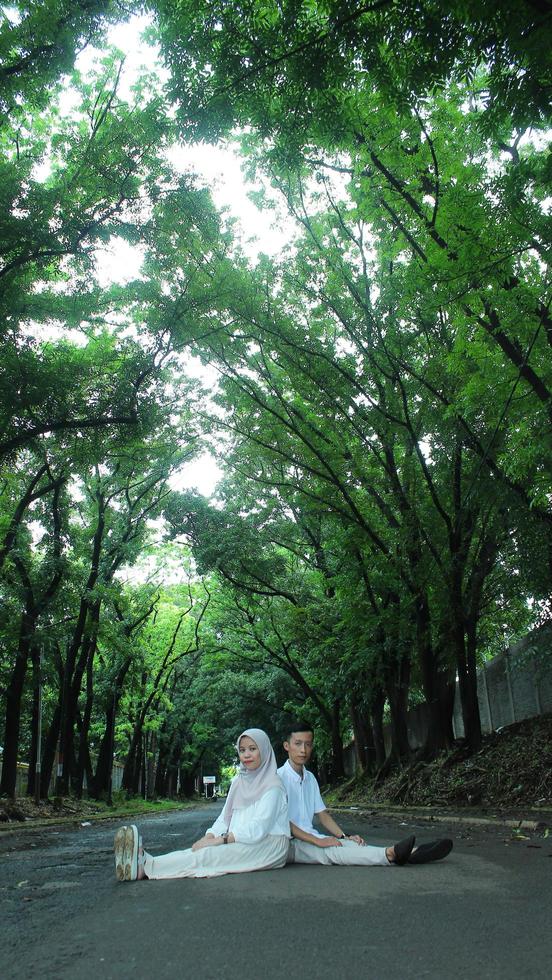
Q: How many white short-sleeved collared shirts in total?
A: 1